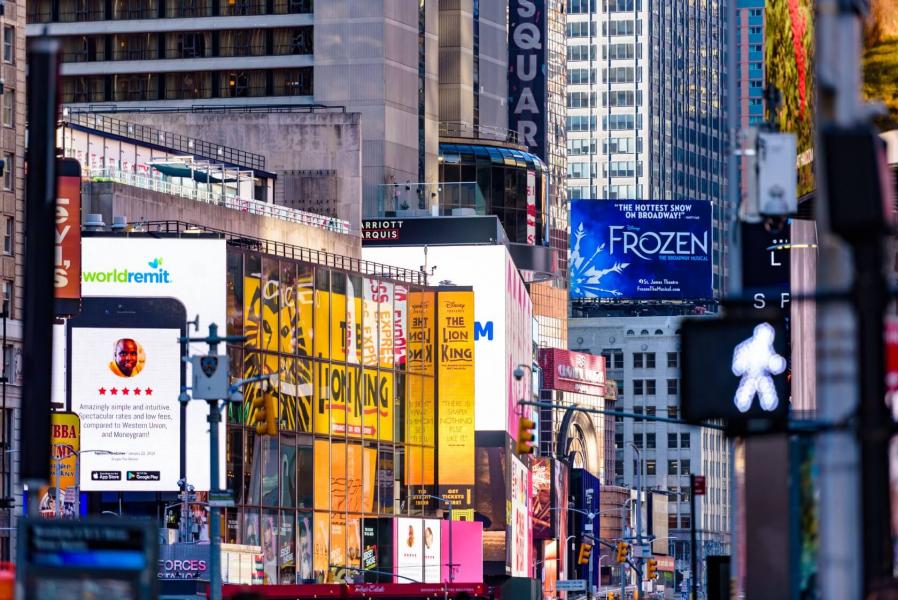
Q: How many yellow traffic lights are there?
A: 5